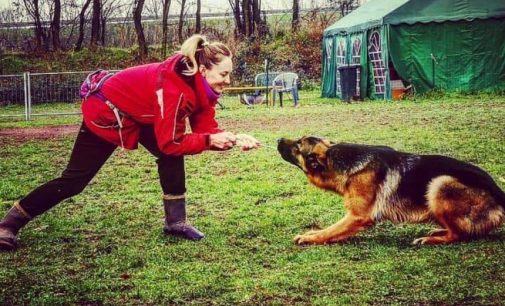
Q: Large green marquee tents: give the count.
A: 1